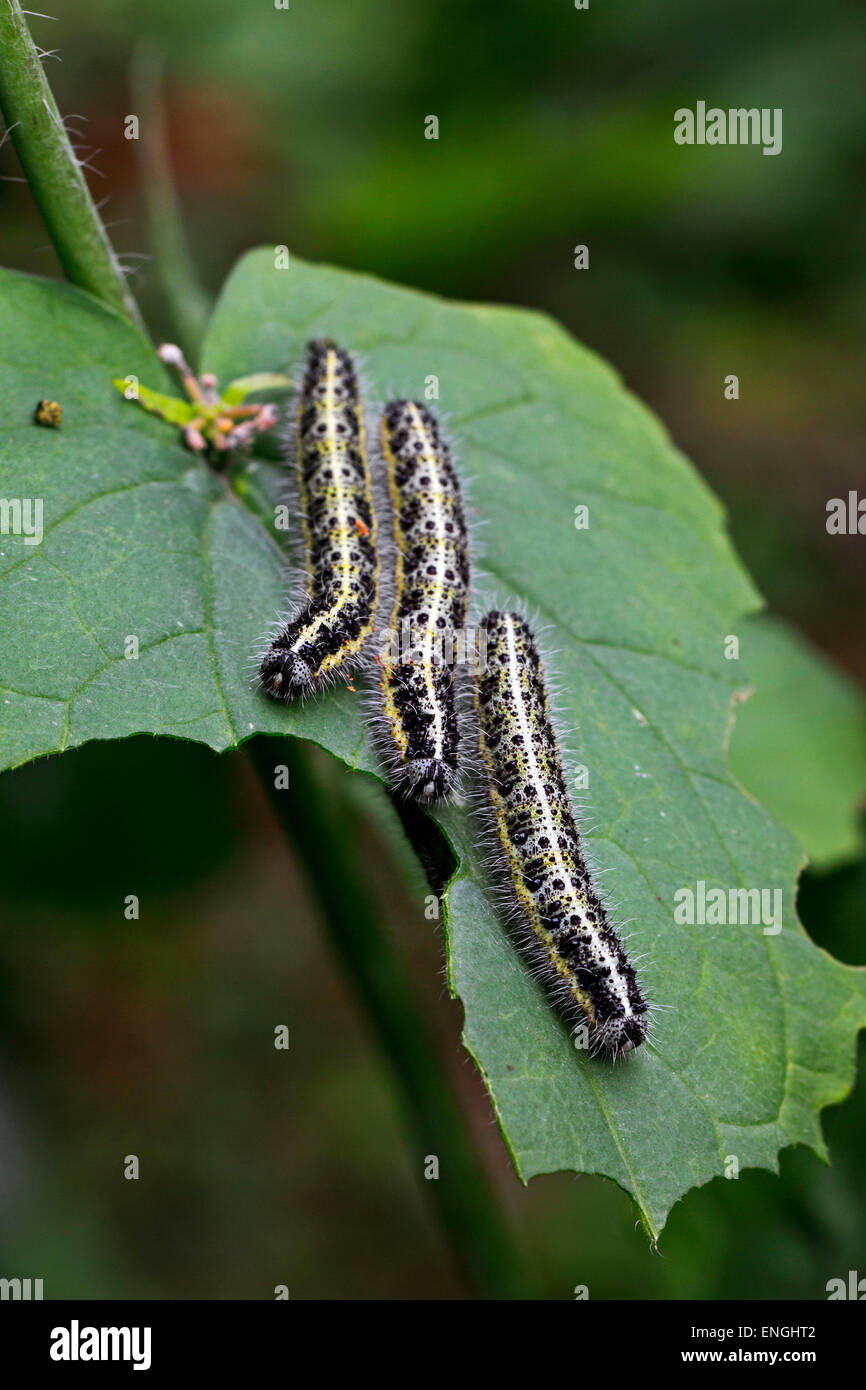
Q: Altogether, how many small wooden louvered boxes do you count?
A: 0